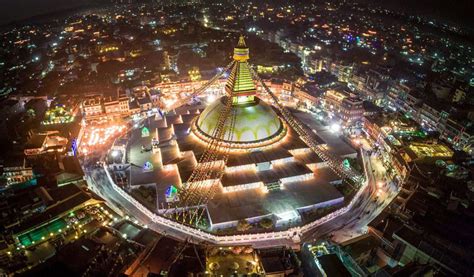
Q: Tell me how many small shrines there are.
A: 4